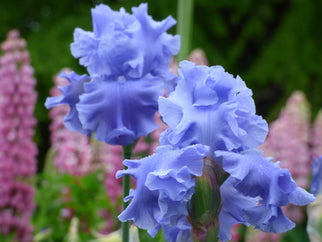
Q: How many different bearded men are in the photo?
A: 0